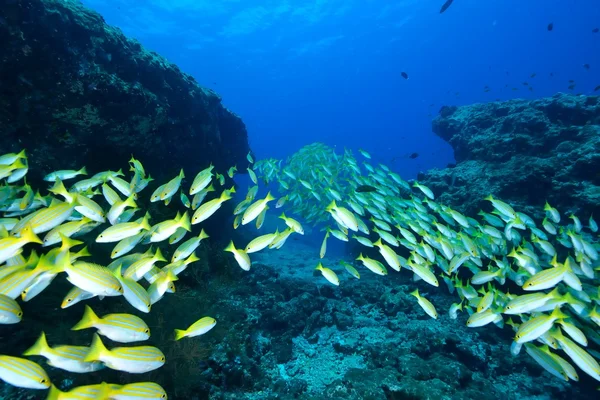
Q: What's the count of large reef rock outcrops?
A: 2